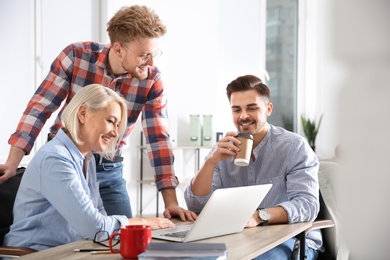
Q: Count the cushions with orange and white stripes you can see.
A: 0